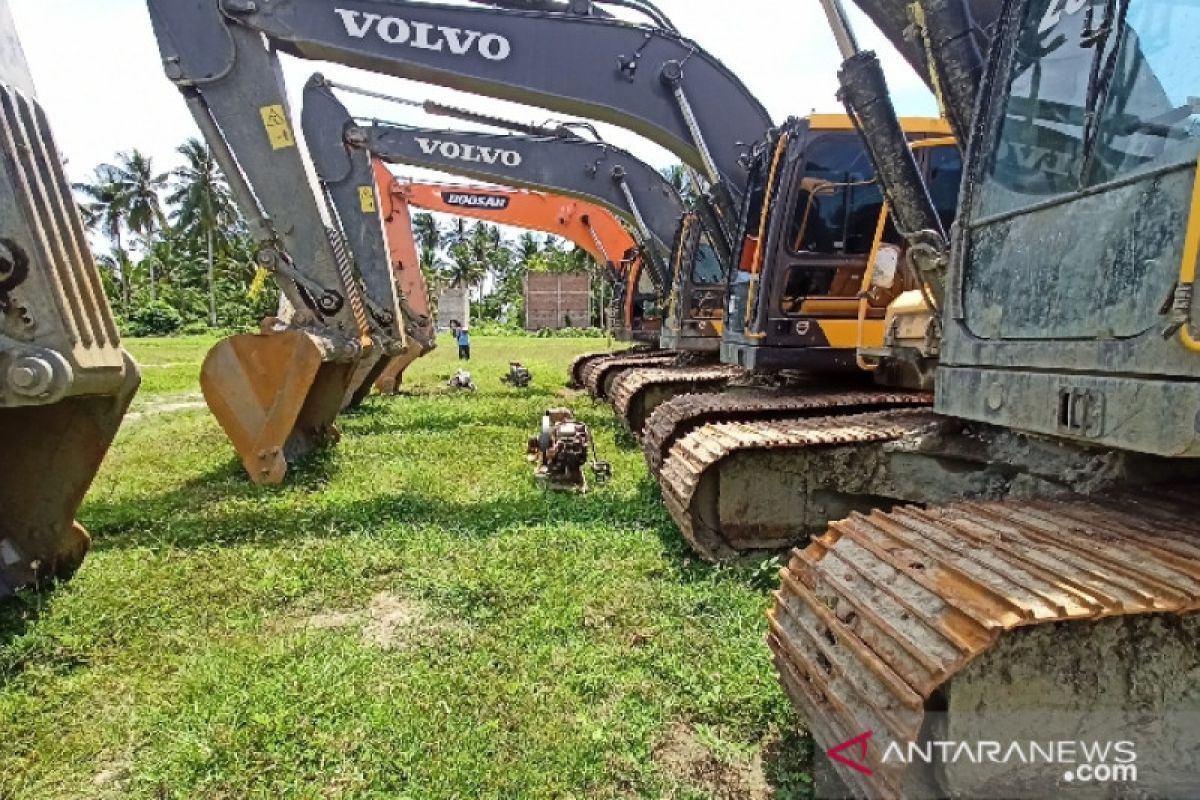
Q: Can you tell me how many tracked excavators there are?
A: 4